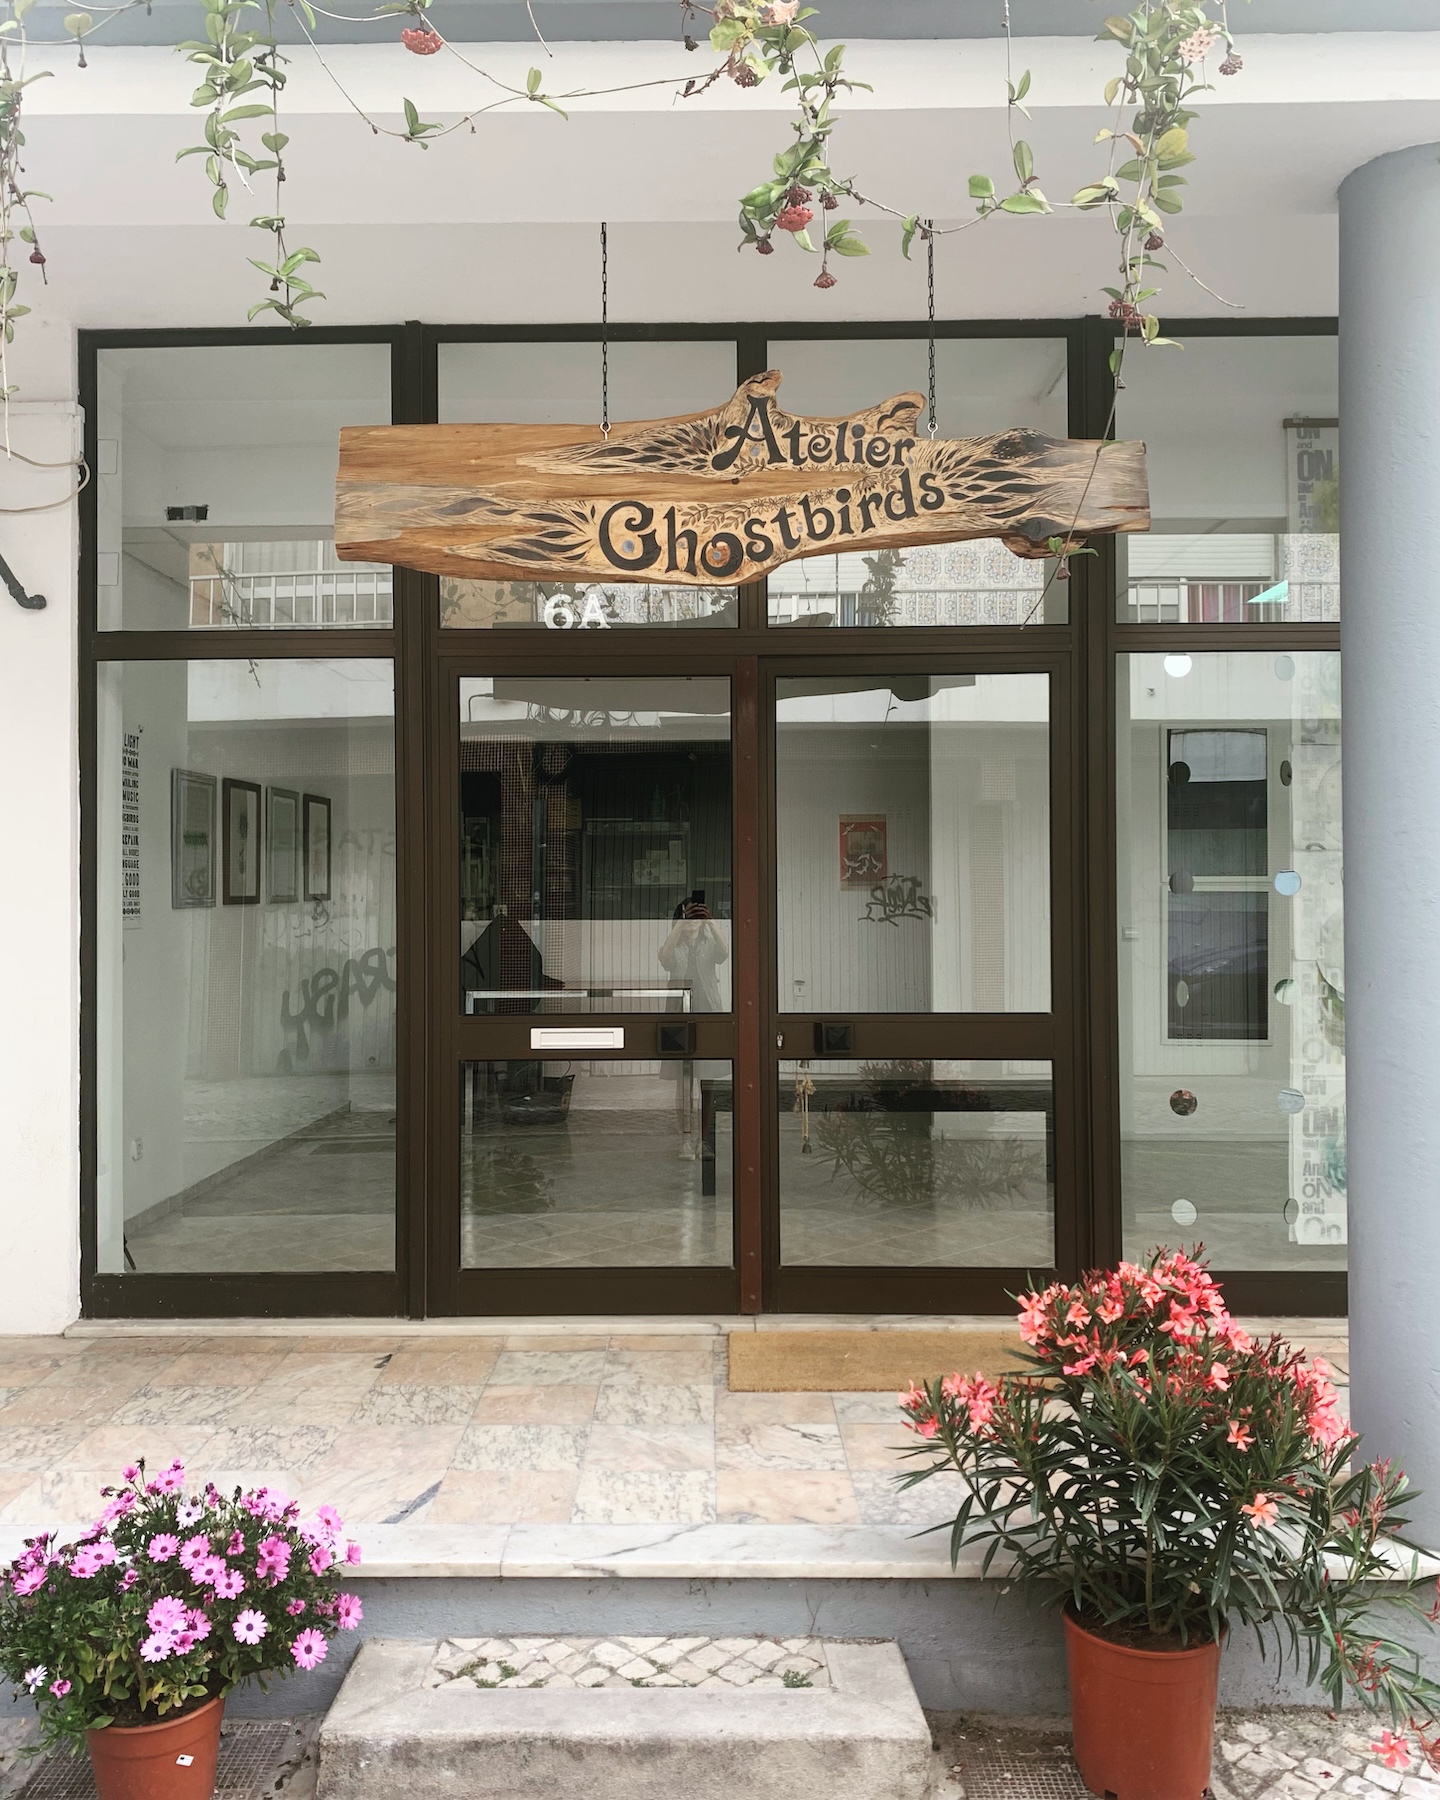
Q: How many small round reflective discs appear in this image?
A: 12